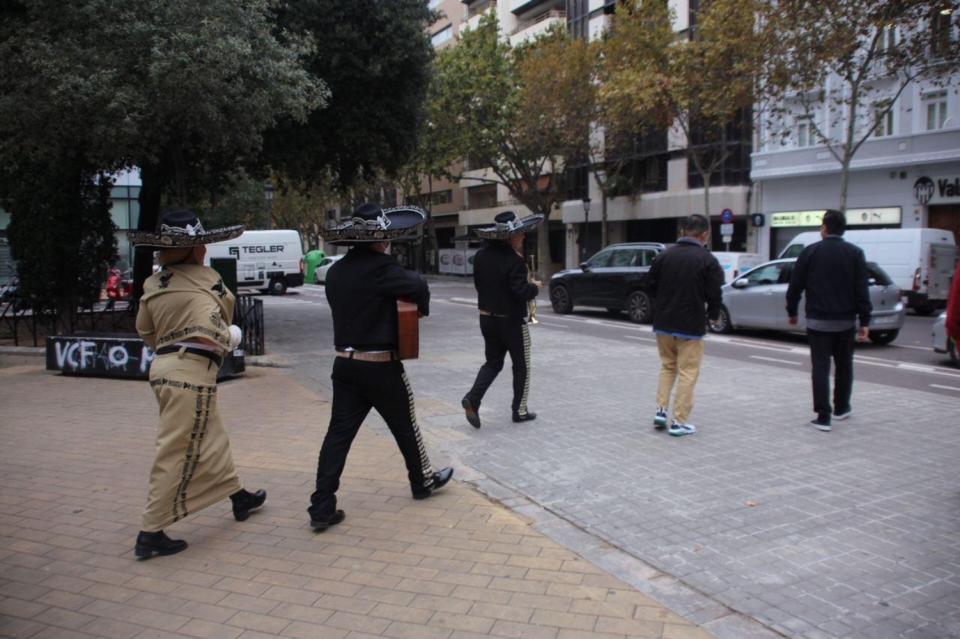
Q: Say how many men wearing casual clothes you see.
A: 2